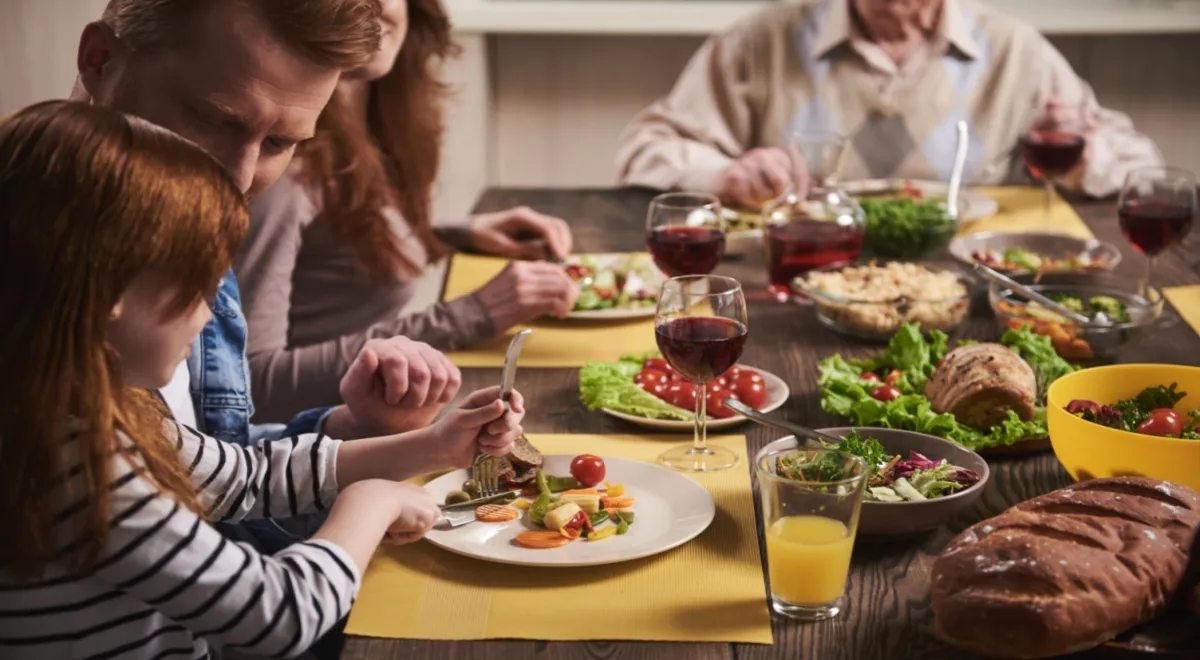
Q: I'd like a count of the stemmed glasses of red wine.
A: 4